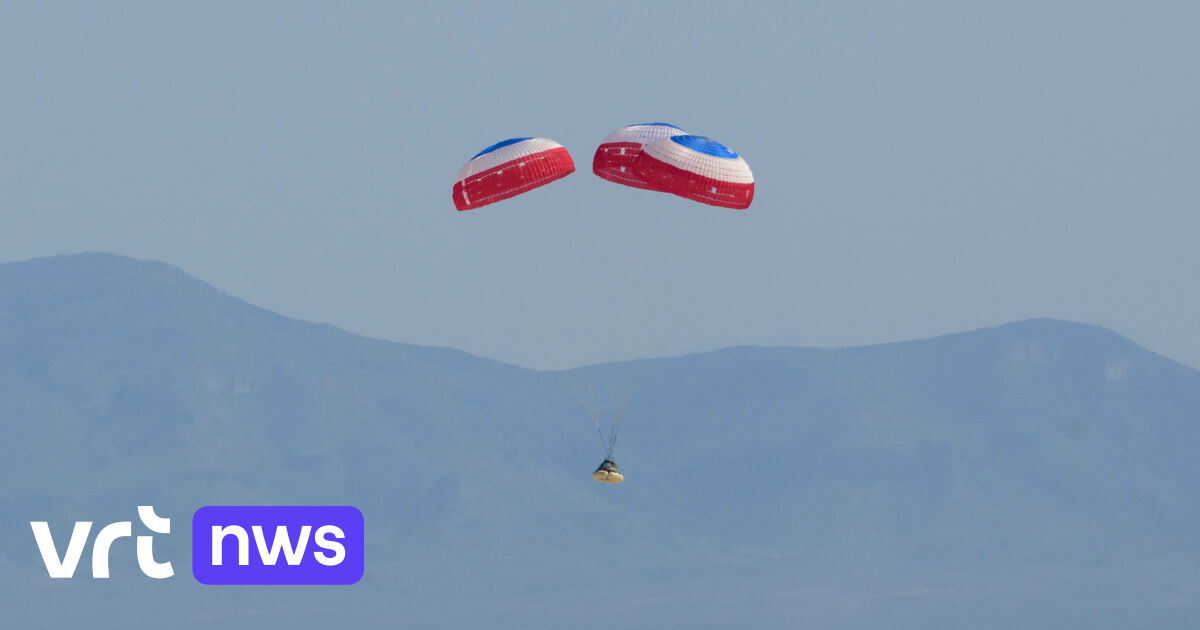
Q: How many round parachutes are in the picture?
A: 3